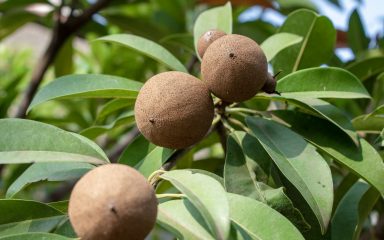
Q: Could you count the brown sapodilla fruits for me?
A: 4